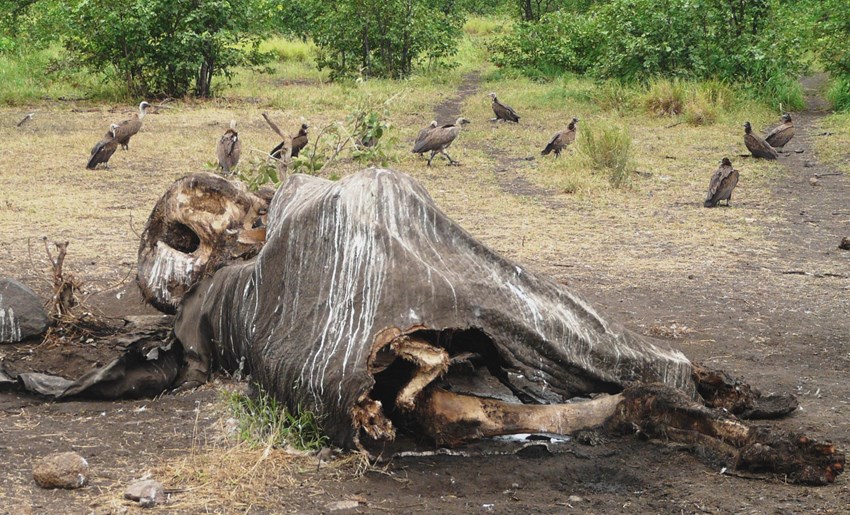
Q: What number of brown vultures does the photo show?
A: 11